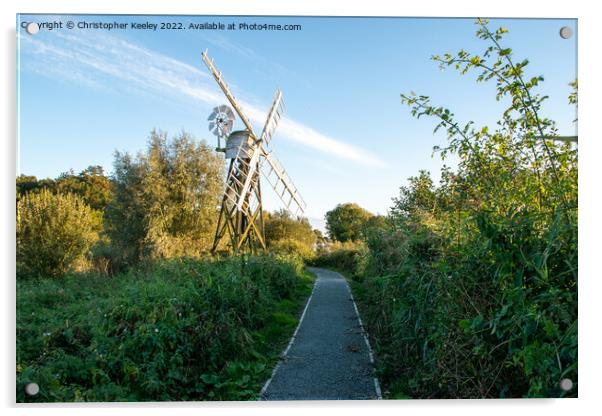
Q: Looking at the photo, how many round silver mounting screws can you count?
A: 4